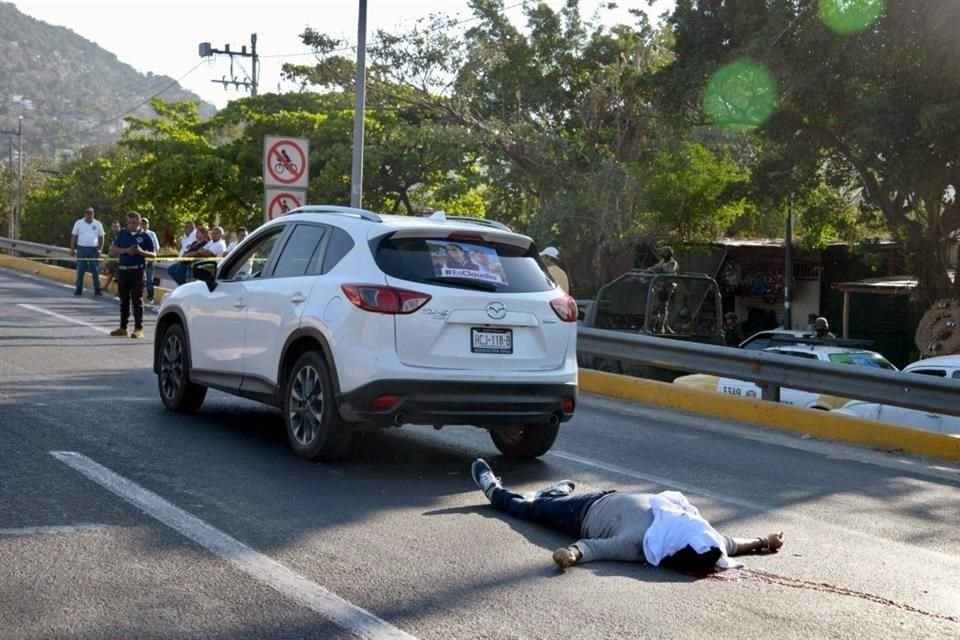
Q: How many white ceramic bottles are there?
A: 0